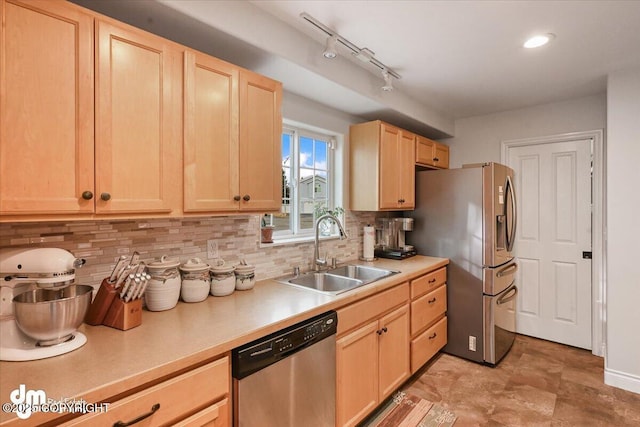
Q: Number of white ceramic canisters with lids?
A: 4